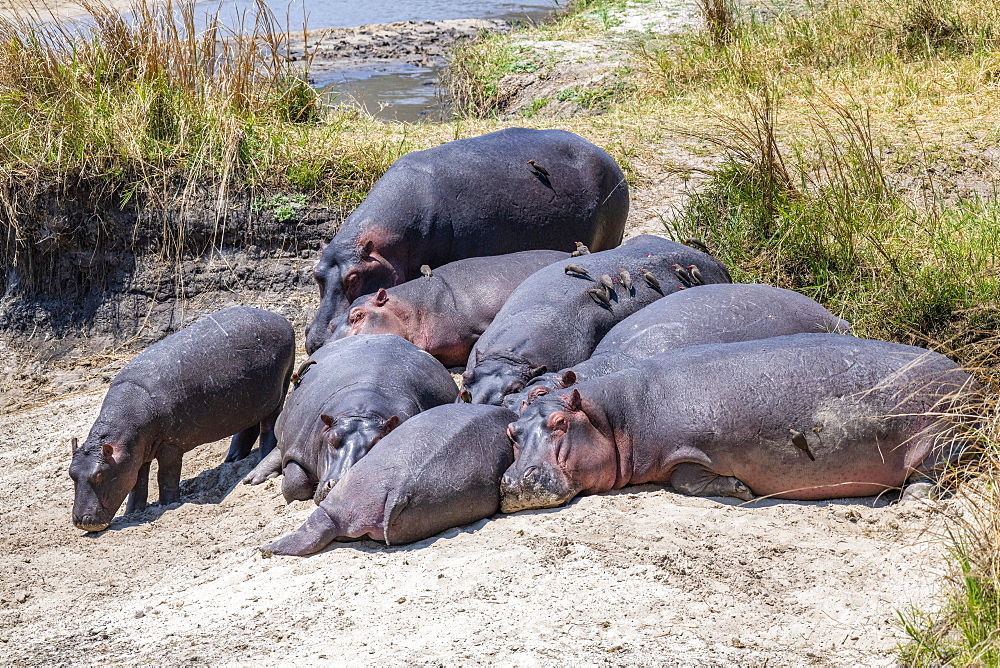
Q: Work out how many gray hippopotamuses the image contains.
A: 8